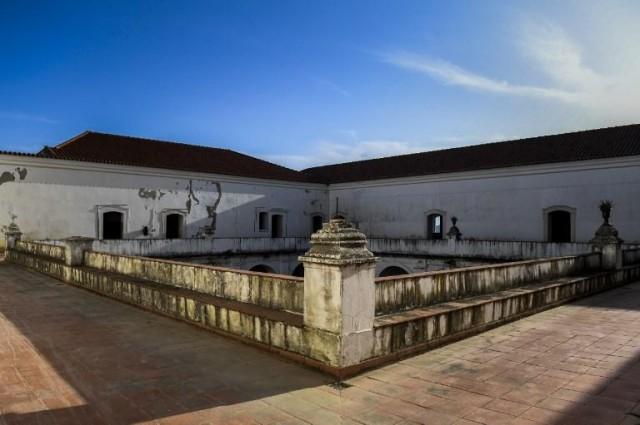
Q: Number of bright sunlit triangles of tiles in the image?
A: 1